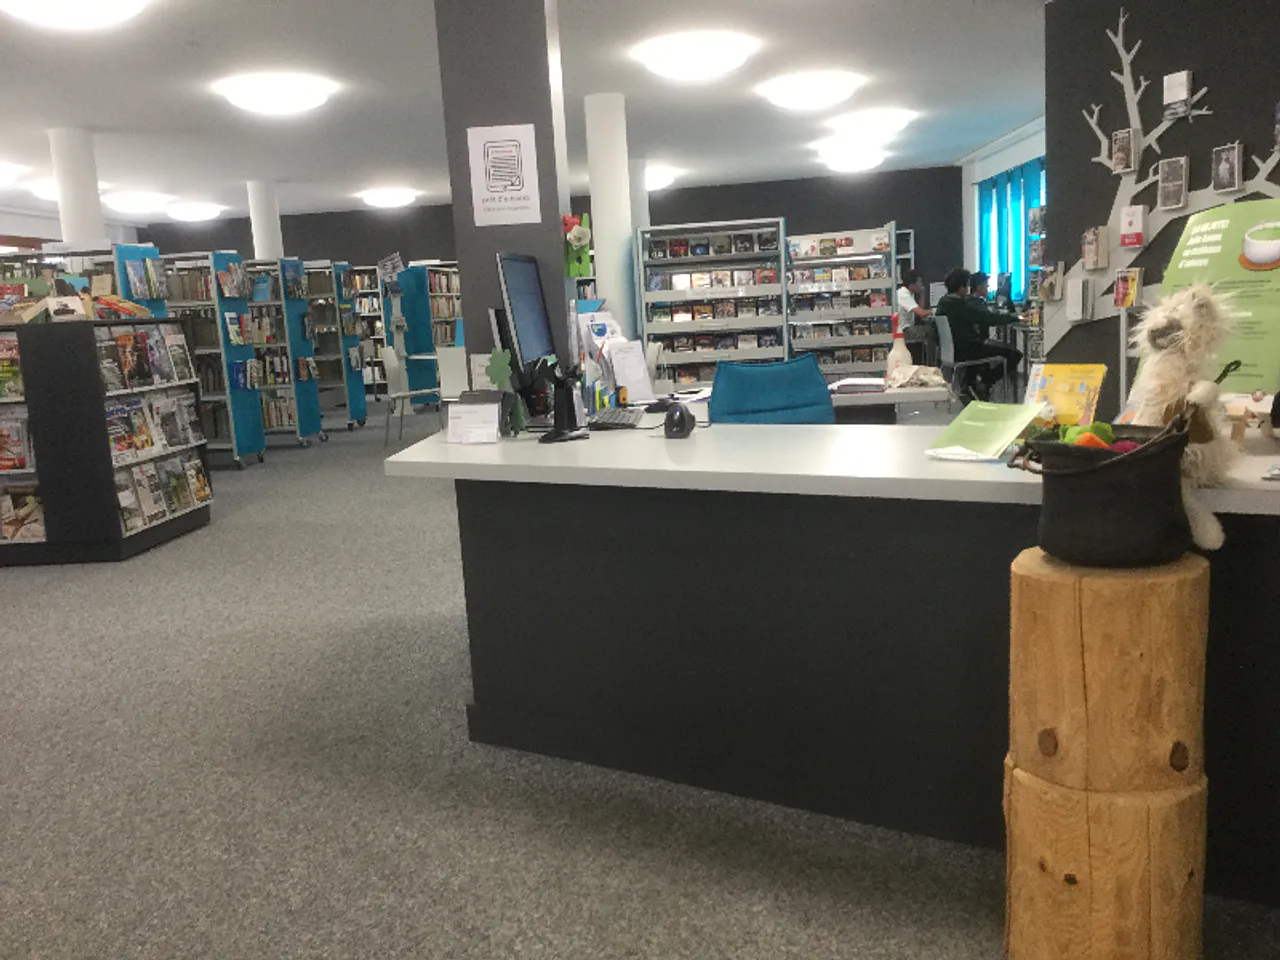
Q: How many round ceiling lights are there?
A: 12